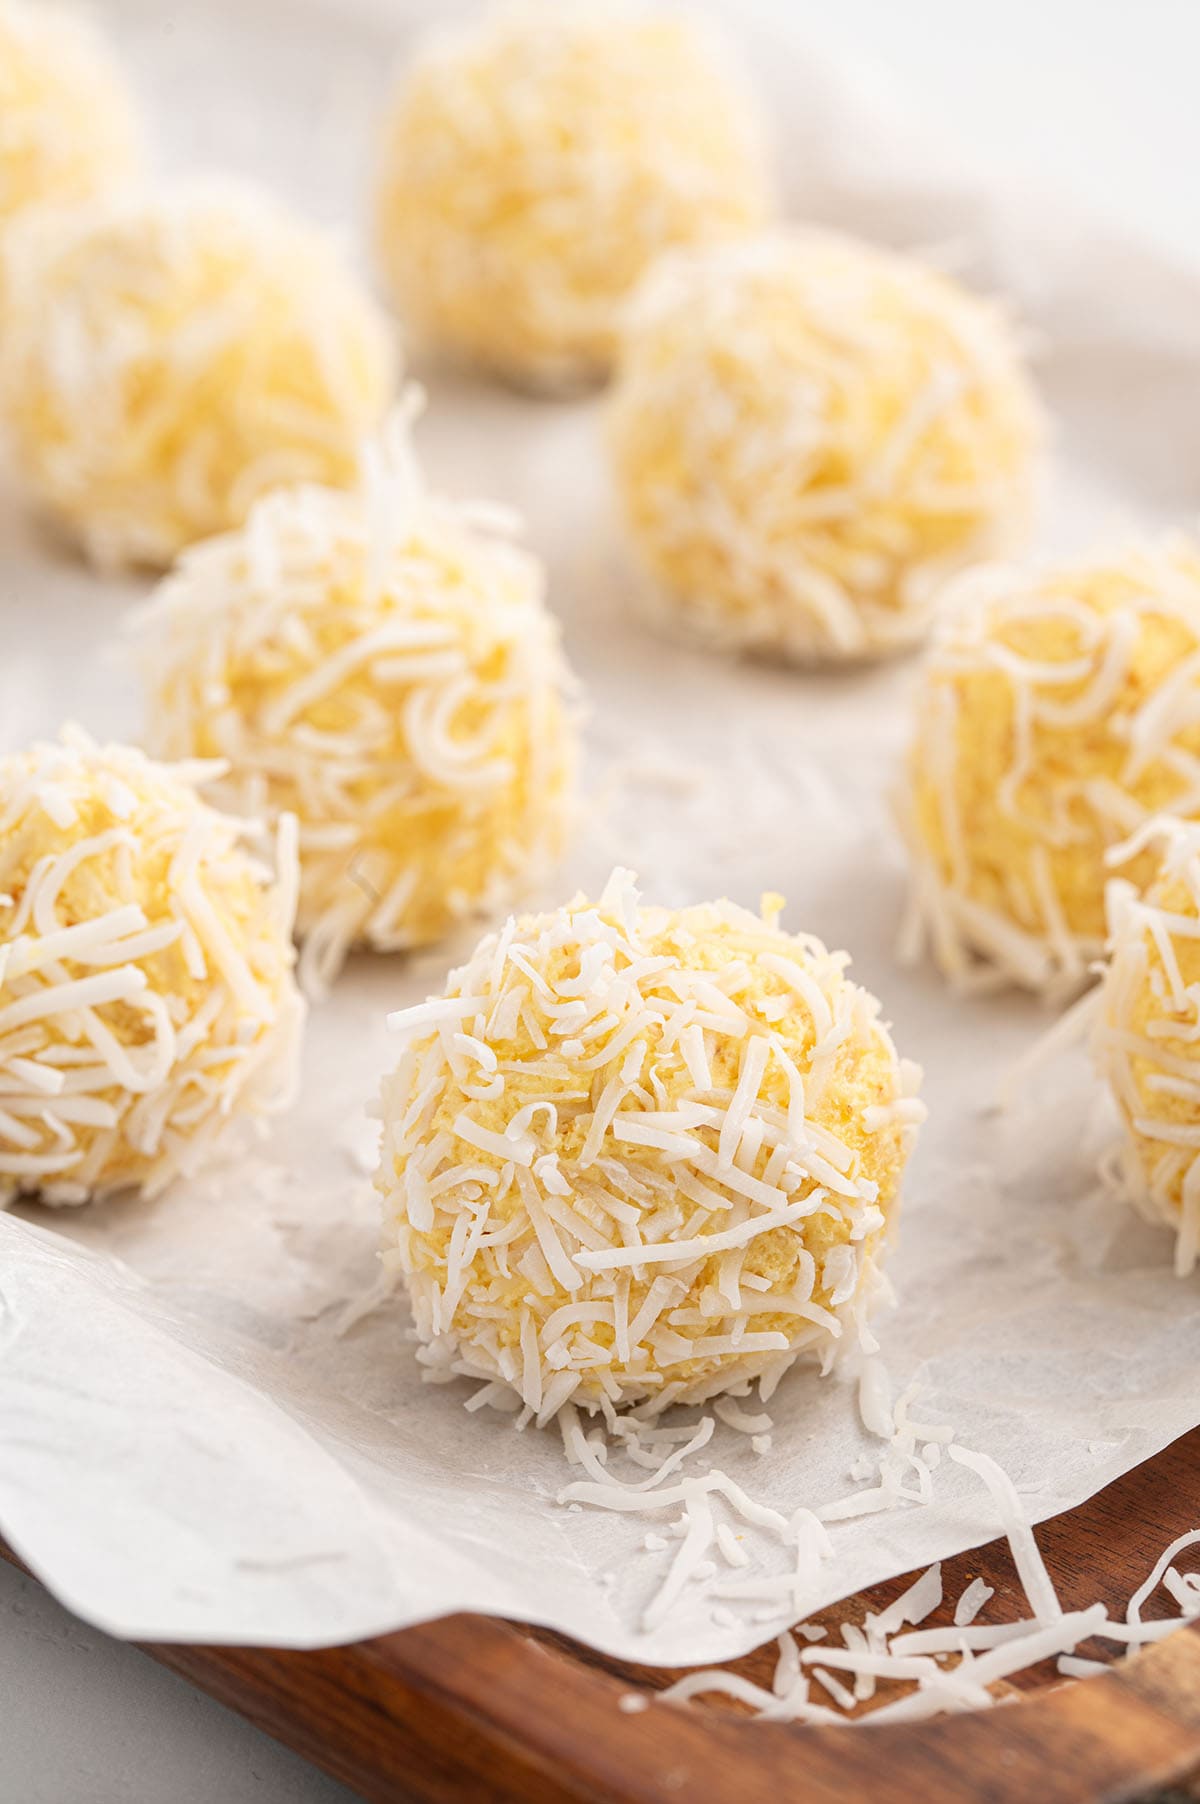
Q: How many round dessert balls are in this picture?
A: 9